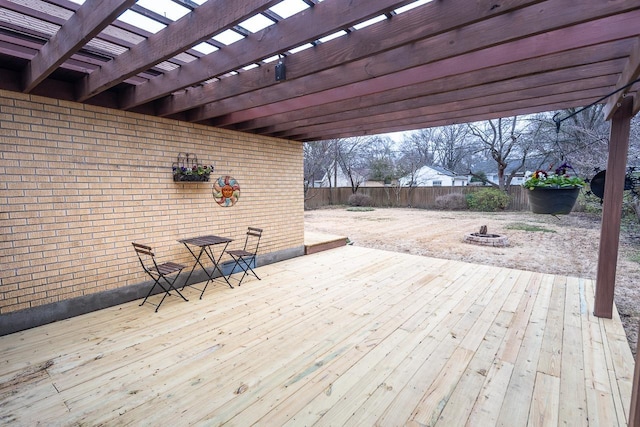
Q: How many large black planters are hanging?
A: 1